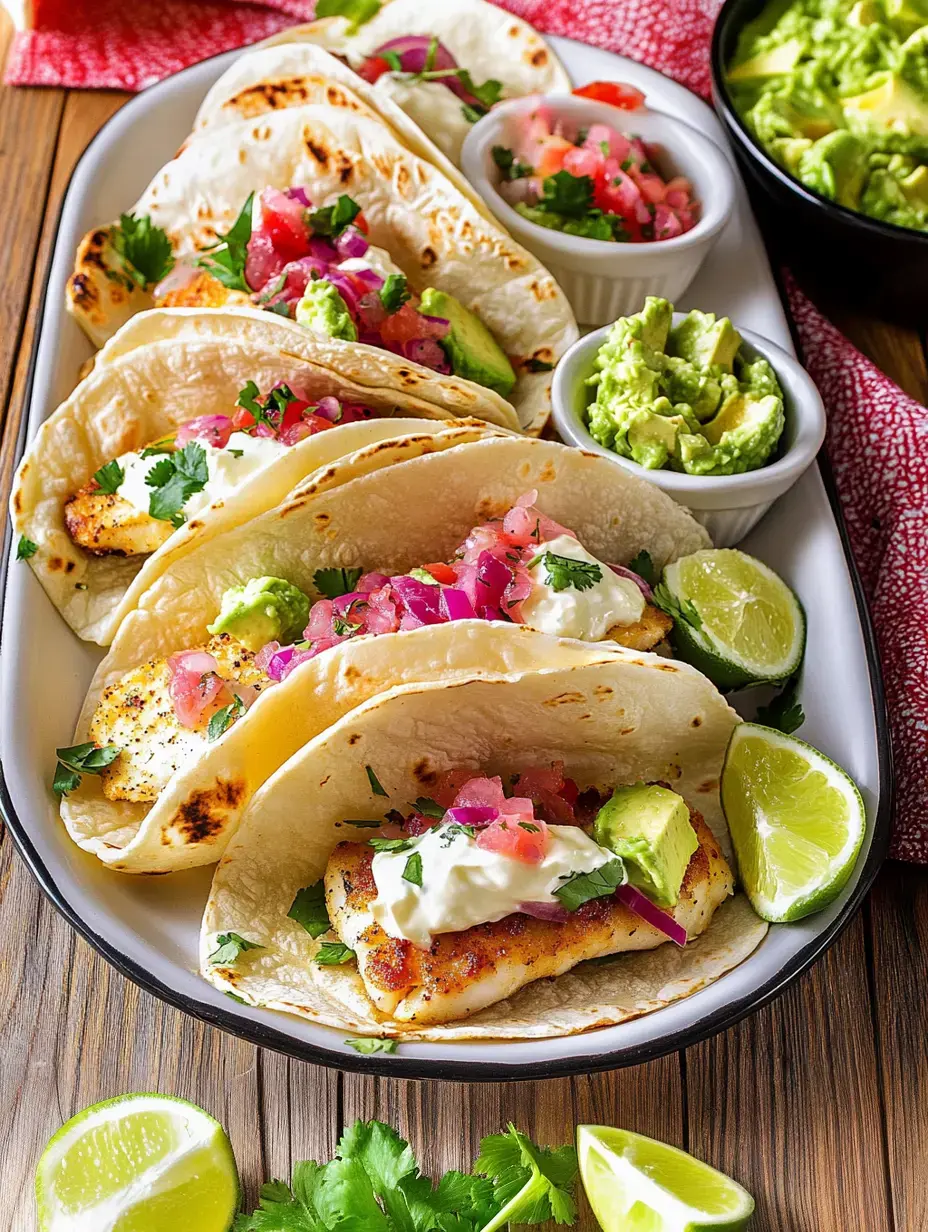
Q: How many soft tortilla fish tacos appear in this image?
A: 5